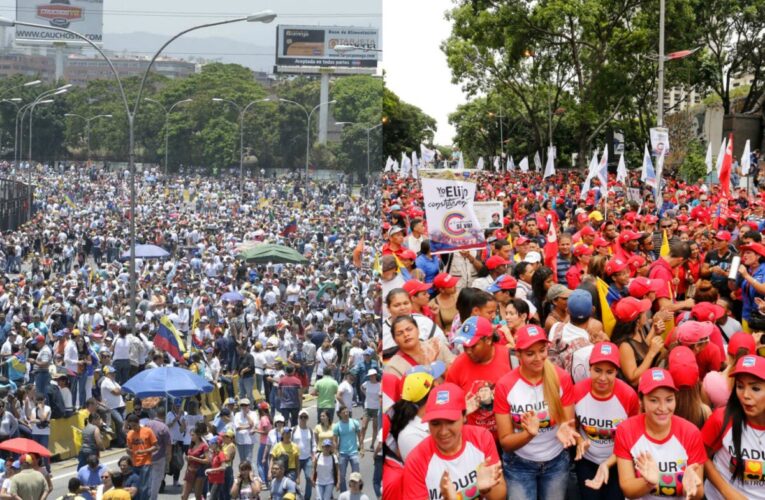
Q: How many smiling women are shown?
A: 4